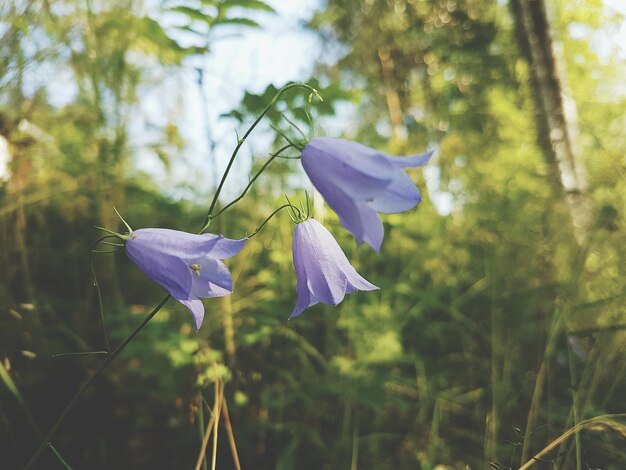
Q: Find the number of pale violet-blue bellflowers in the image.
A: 3